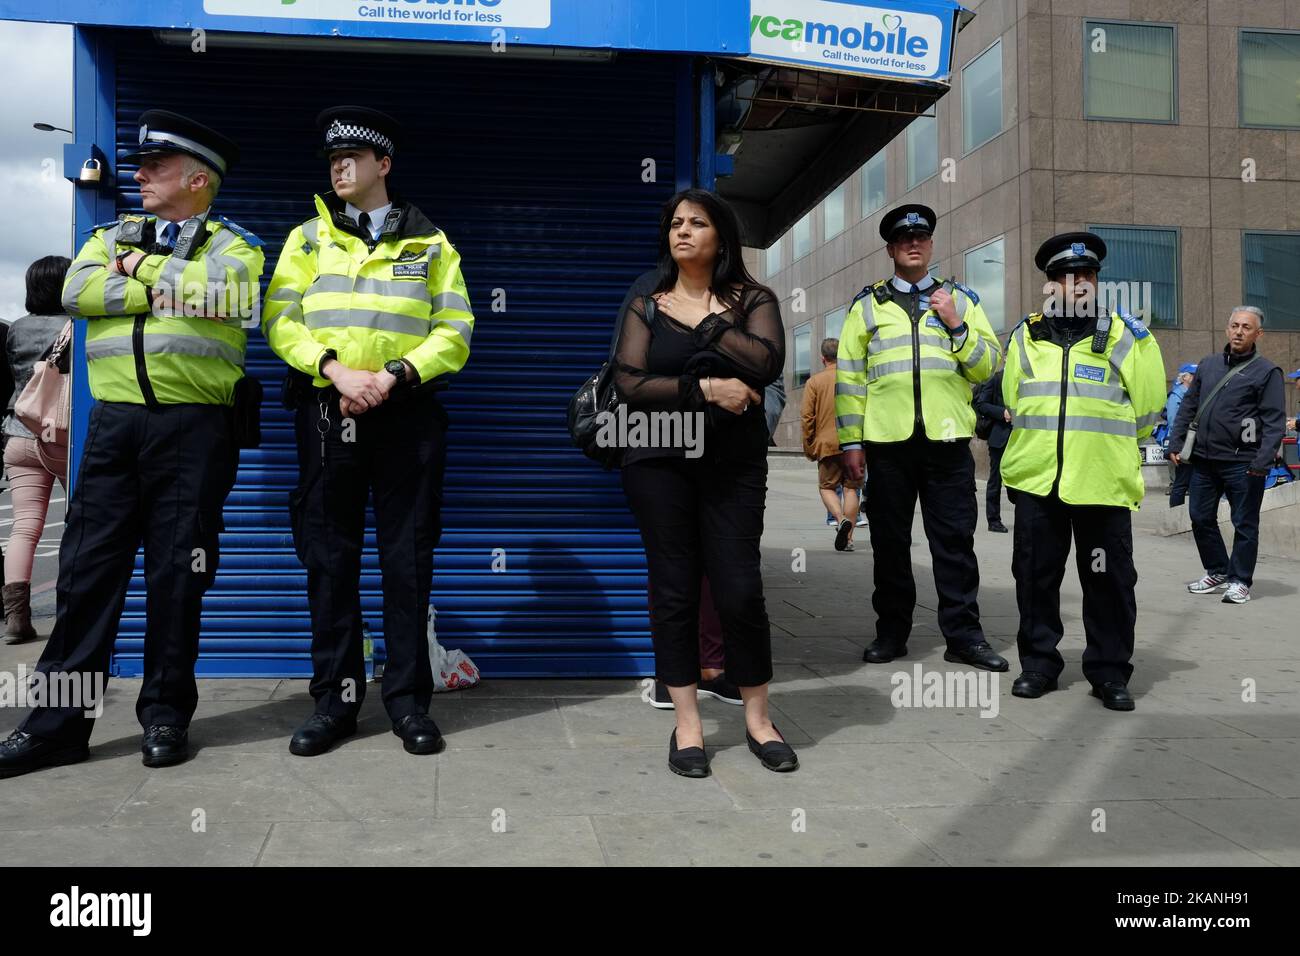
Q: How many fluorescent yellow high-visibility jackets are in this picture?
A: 4